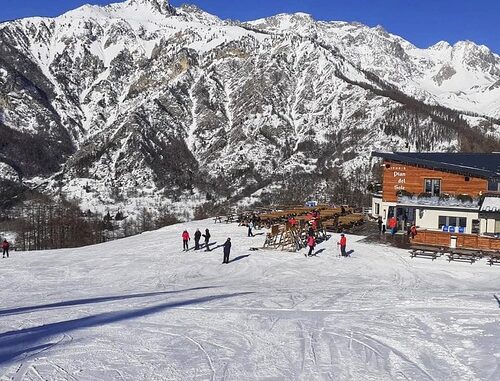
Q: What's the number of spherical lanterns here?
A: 0